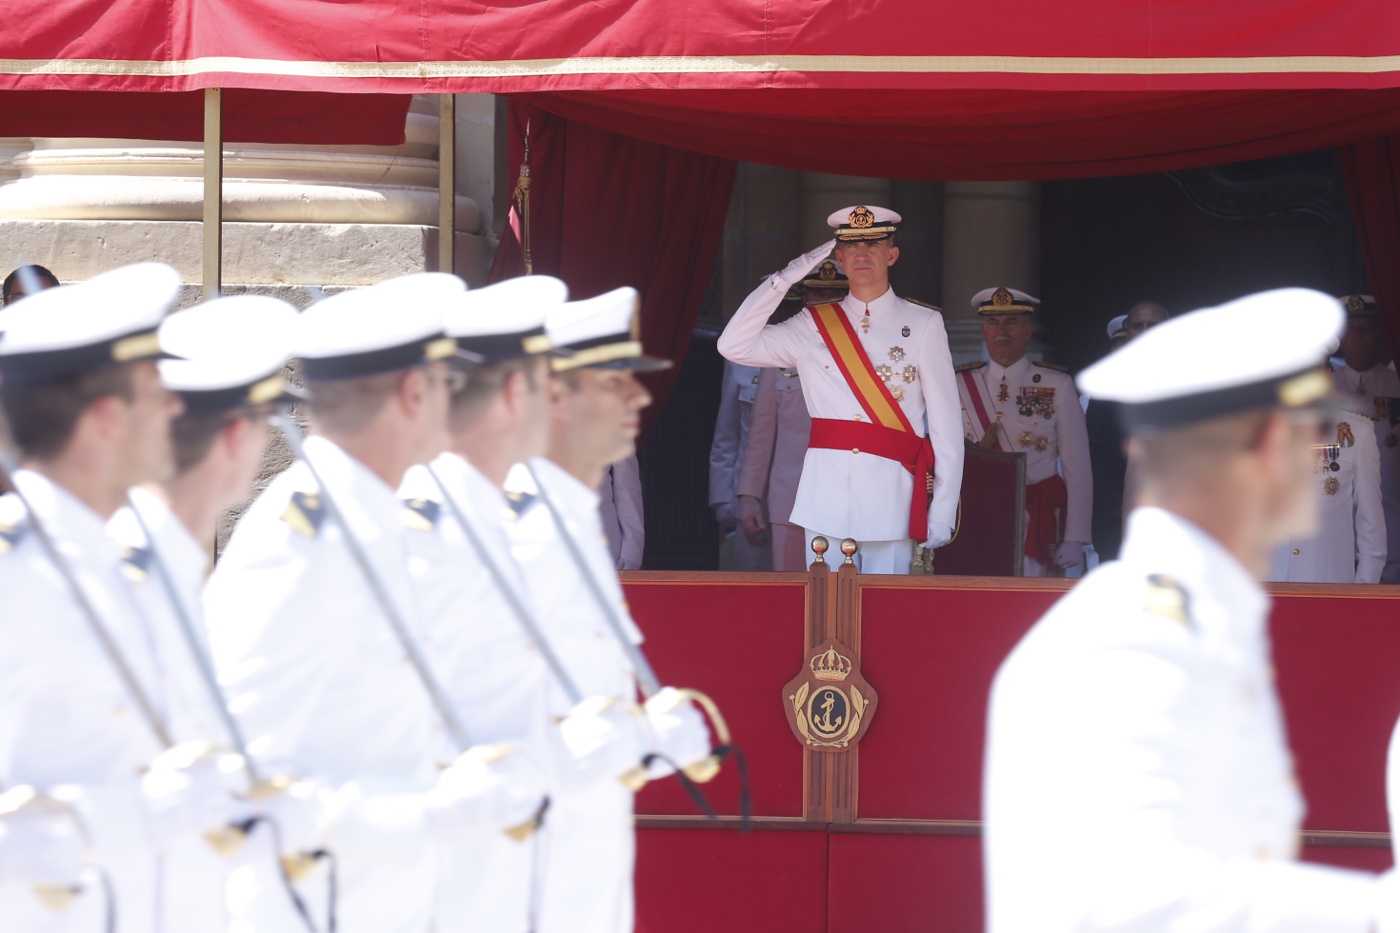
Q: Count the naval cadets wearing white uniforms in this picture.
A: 6